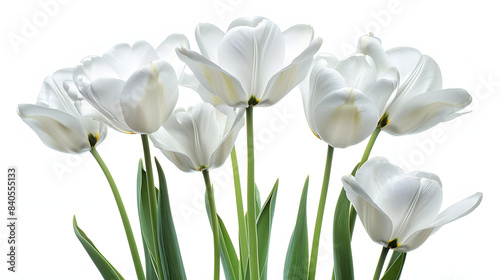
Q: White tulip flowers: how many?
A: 7